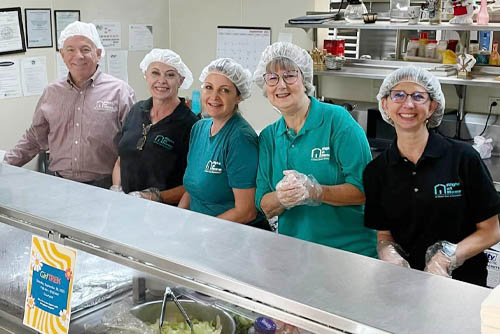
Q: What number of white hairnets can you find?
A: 5